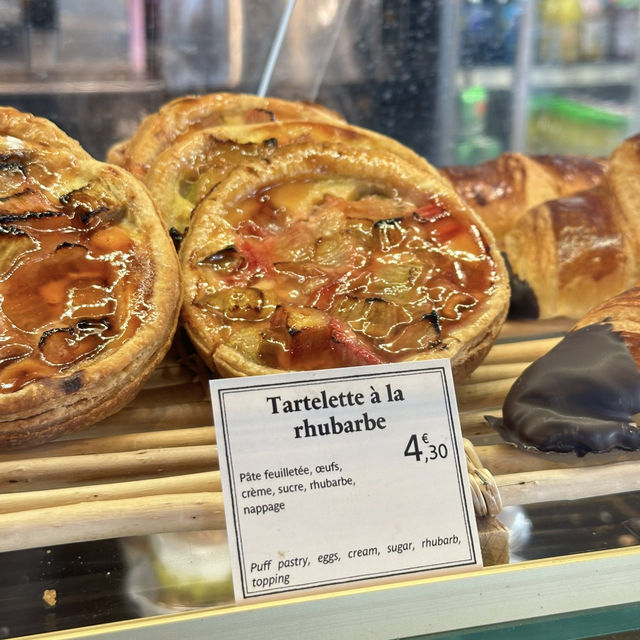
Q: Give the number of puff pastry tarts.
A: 4